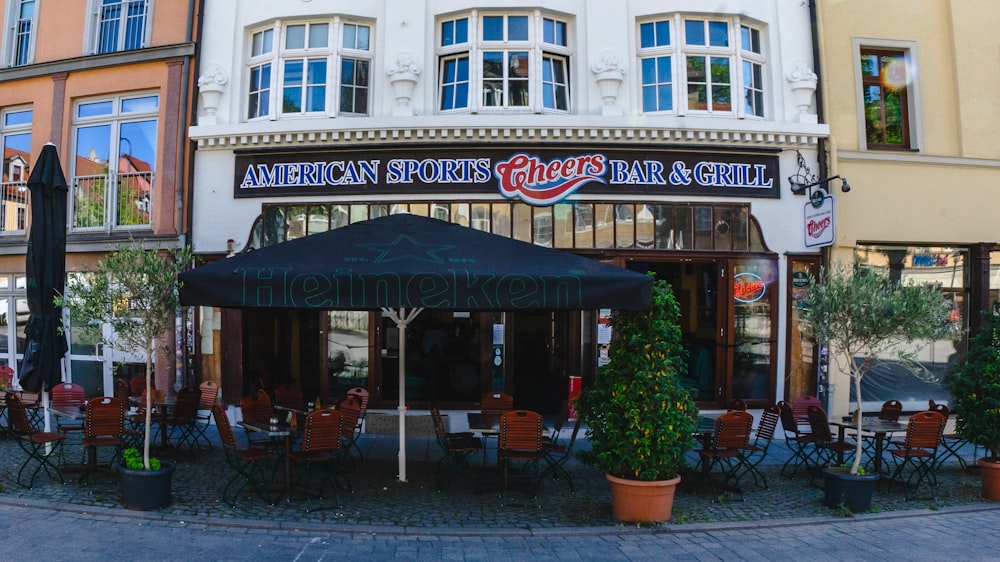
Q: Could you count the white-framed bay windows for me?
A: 3